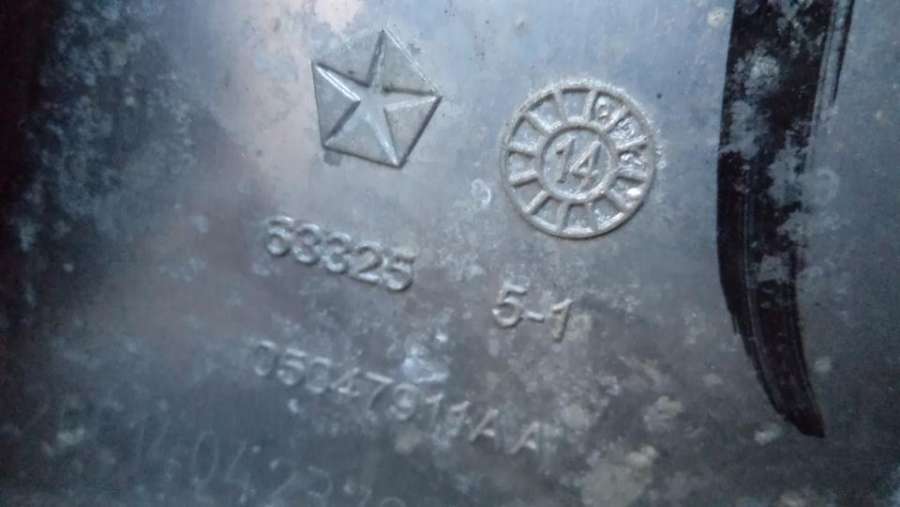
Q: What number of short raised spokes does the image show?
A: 12